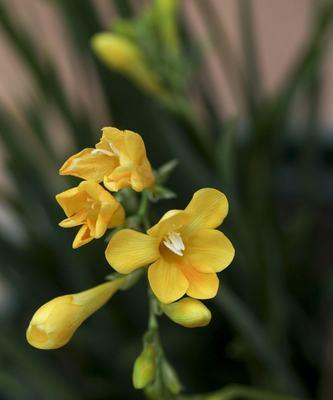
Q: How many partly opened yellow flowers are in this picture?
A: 2